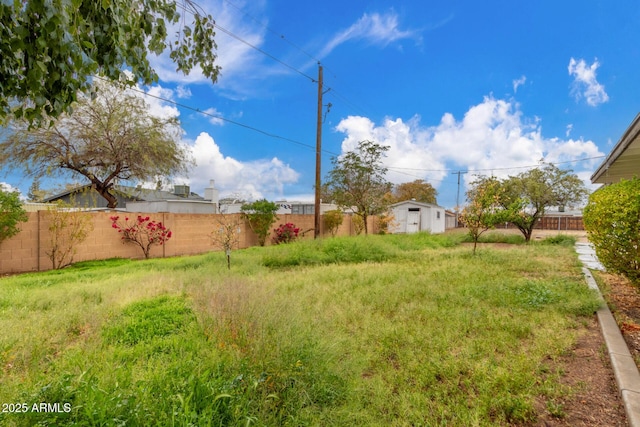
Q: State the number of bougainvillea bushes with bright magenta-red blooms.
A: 2